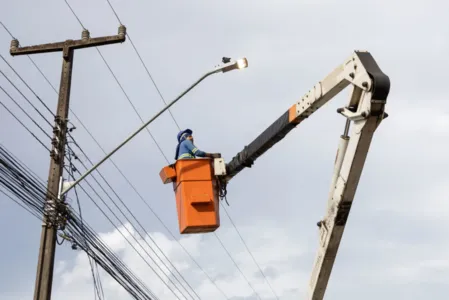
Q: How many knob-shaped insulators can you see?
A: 3